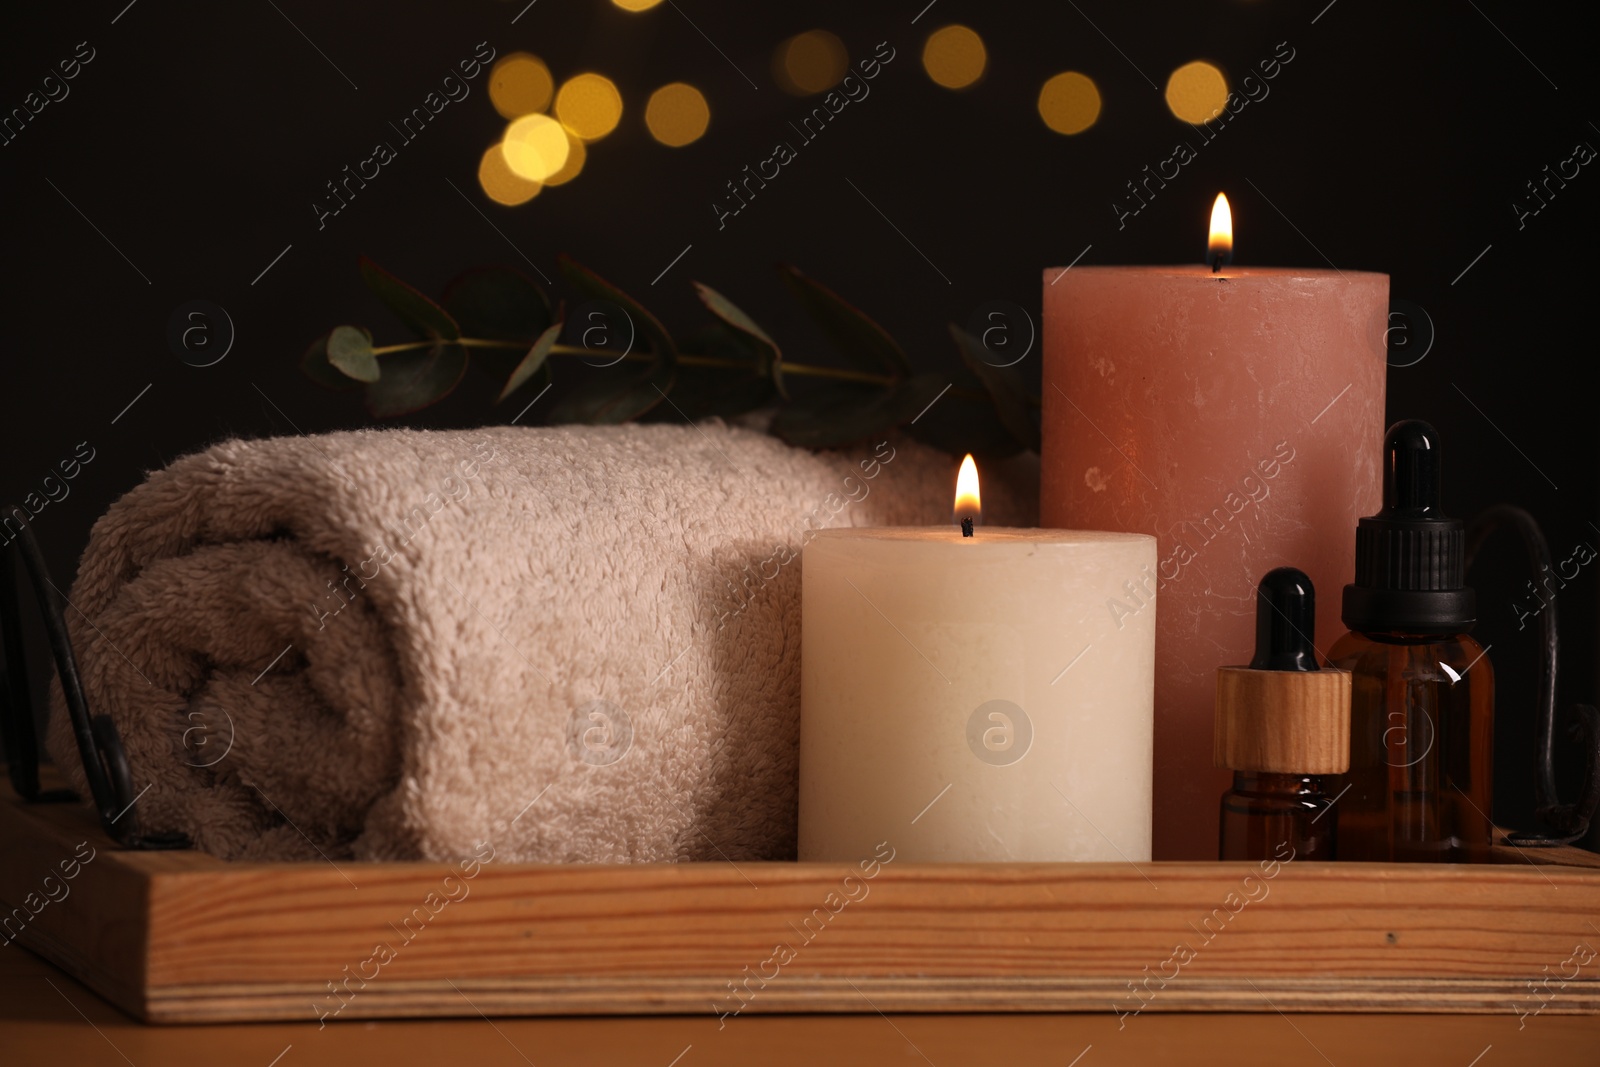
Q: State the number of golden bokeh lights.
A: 11